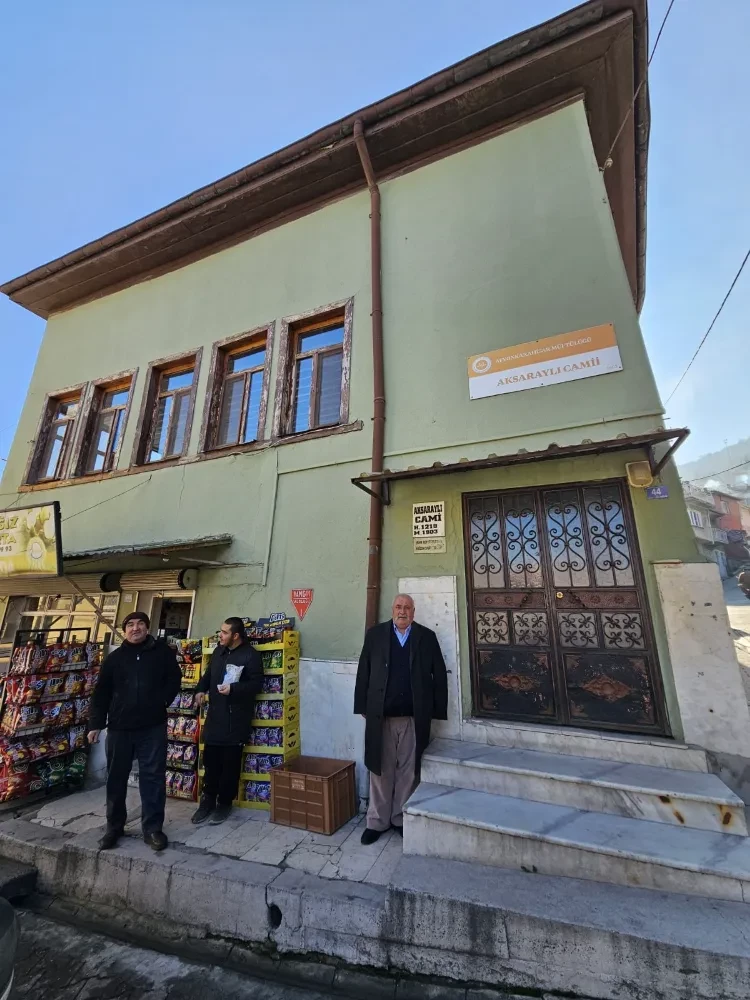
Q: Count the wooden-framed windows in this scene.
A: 5